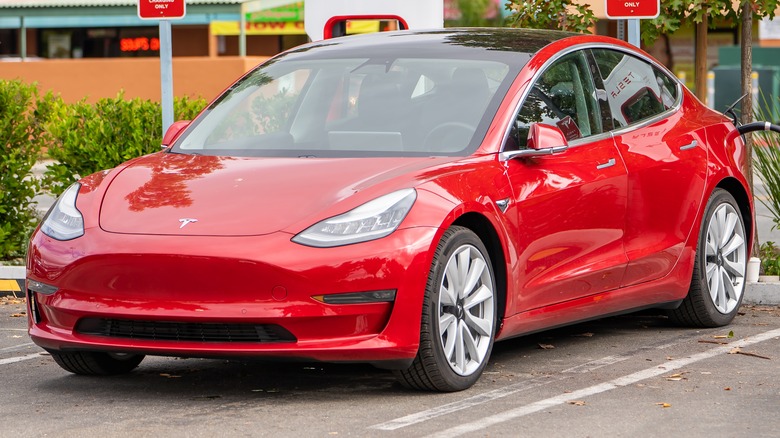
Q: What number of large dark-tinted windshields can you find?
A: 1